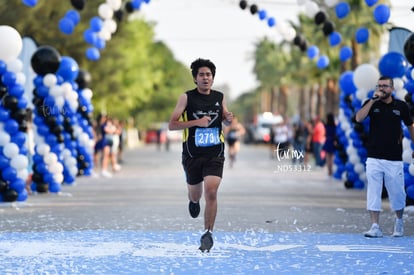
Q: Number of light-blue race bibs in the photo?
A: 1